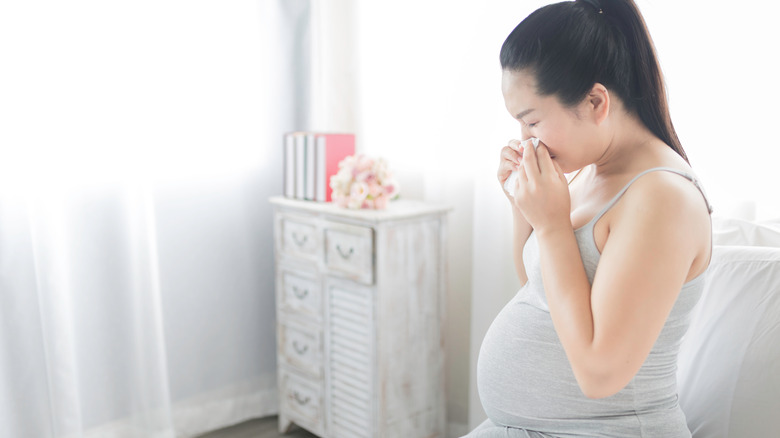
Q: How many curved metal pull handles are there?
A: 5